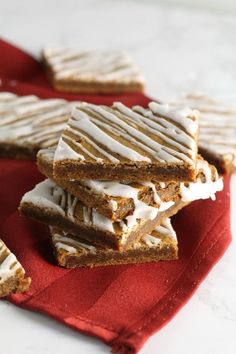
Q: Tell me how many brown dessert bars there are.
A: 8